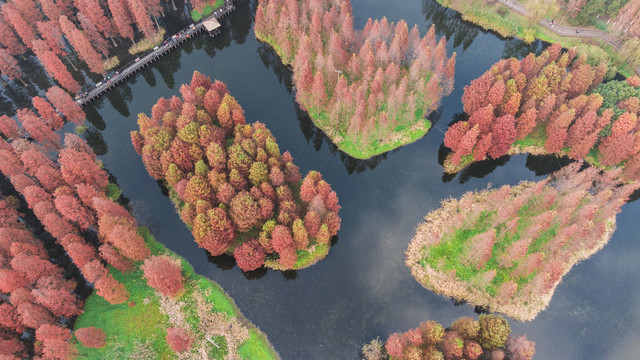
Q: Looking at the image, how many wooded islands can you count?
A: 5